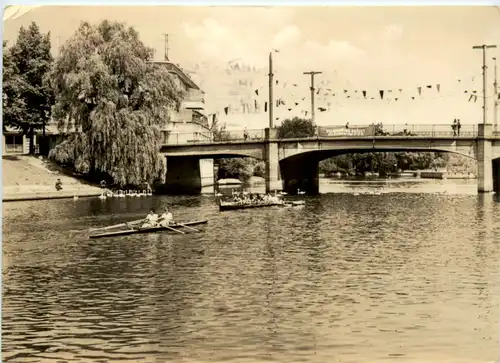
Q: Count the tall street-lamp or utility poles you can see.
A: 4